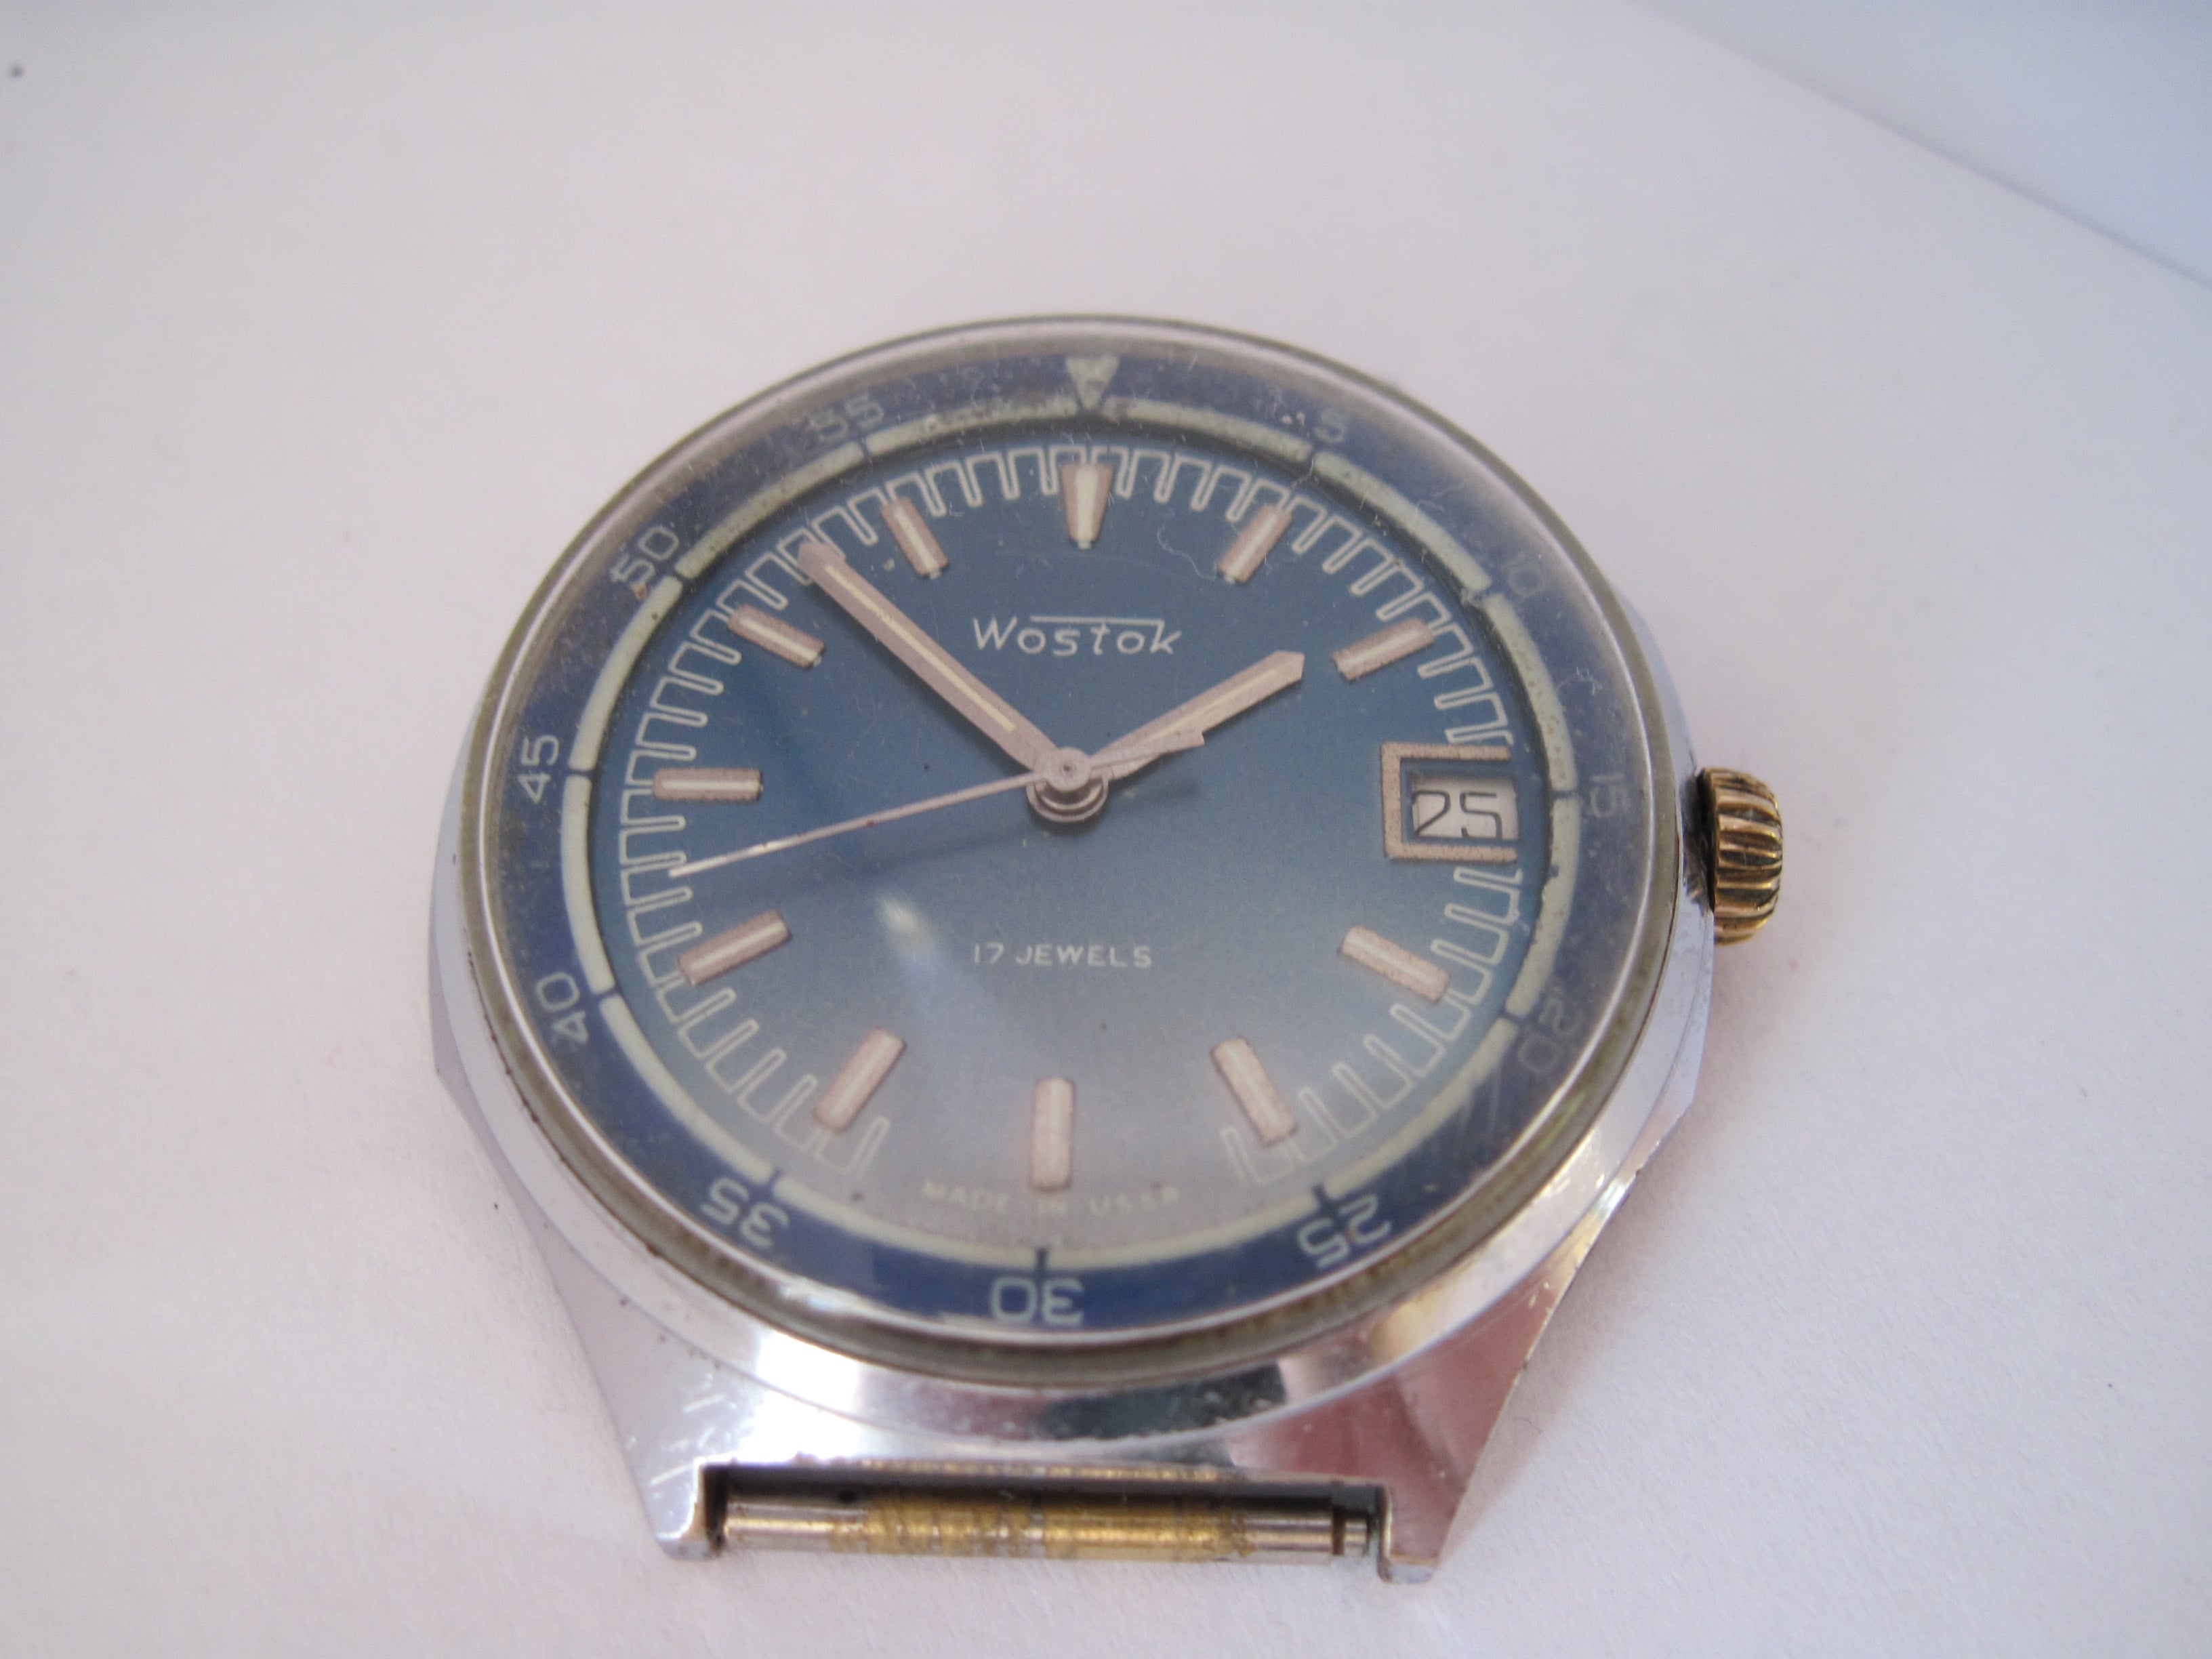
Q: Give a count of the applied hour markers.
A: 11